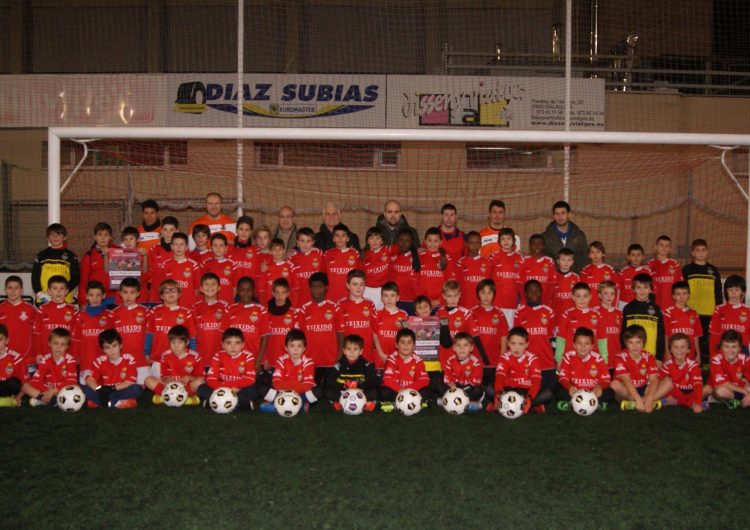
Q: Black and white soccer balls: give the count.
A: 9